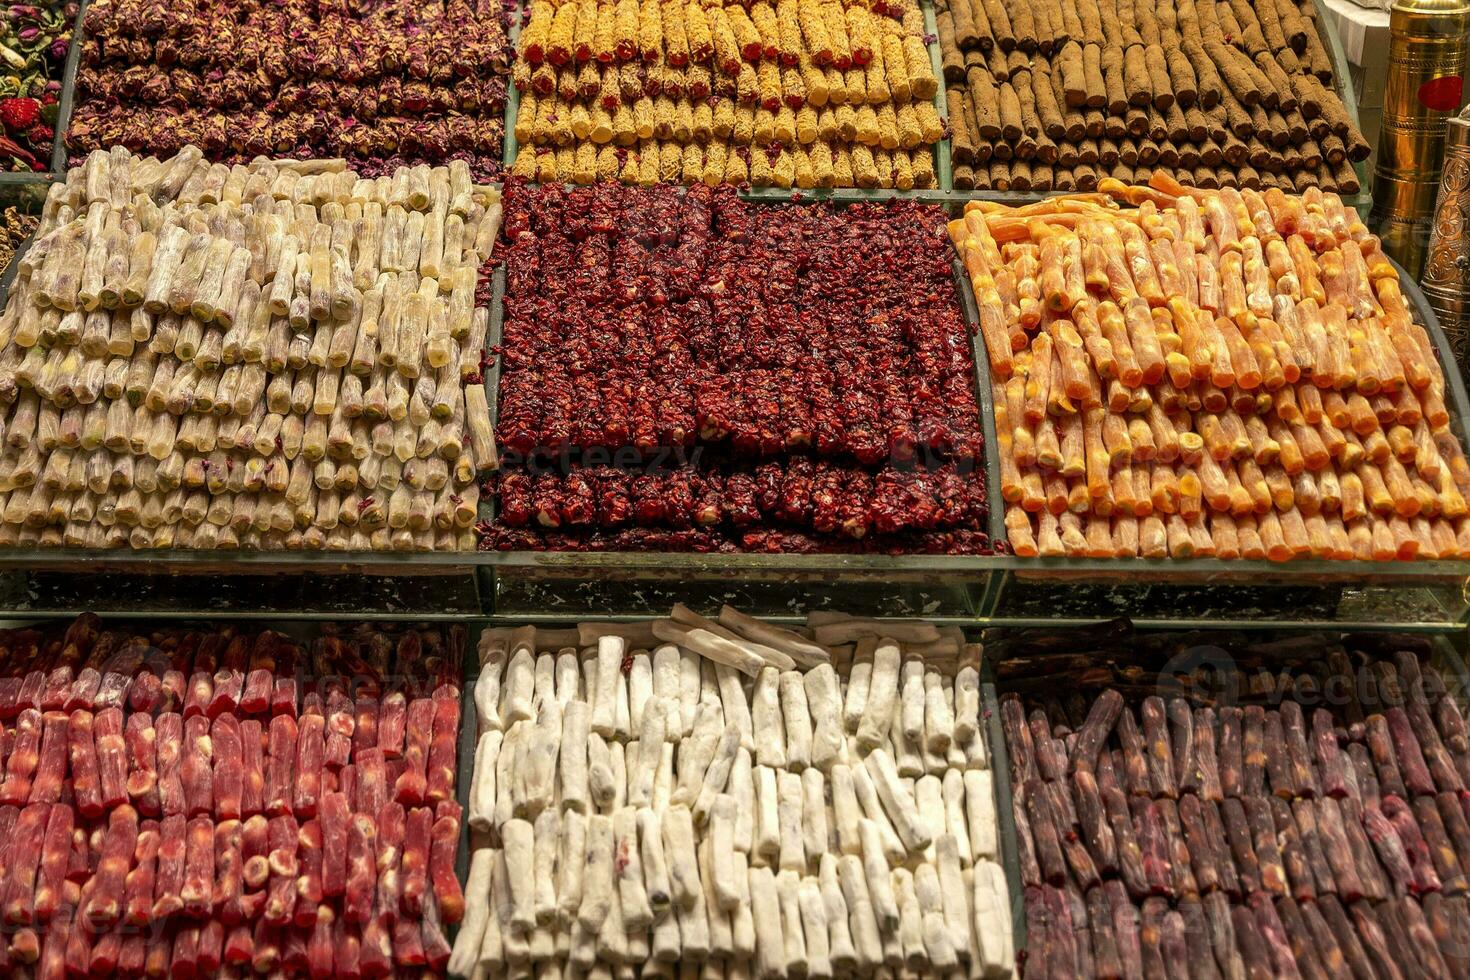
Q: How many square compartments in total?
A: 9